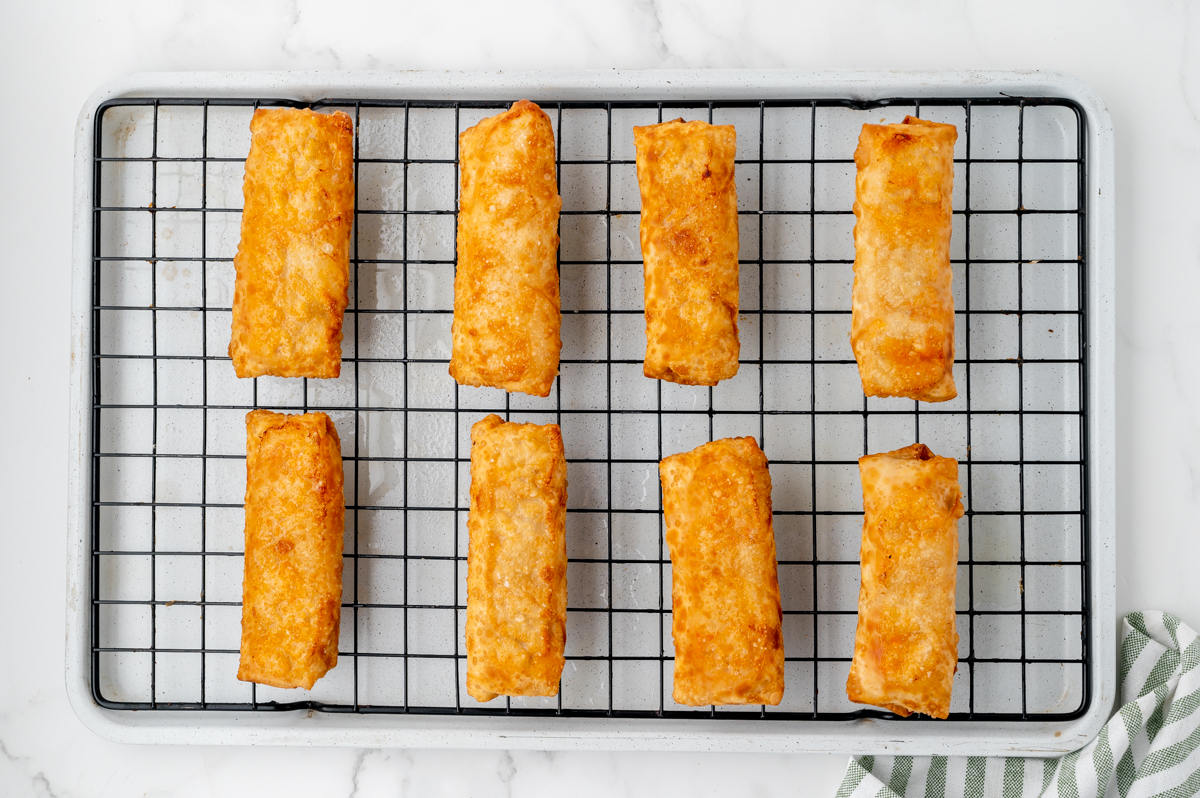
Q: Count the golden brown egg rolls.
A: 8